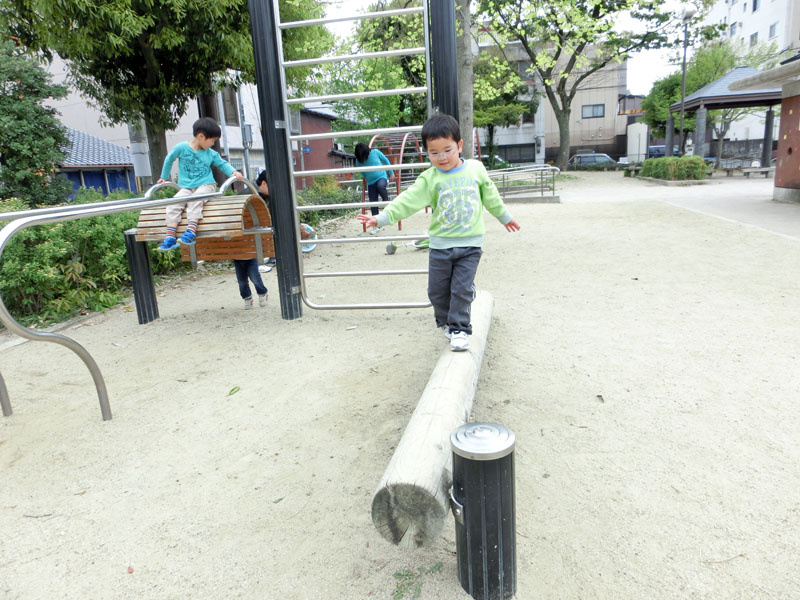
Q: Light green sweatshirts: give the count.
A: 1